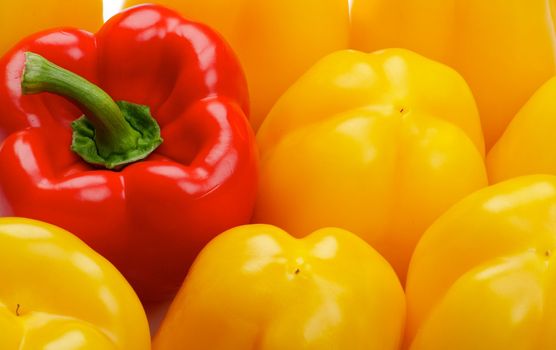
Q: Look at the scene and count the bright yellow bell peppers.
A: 8